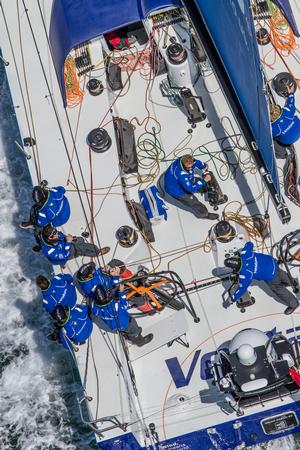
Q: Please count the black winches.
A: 7